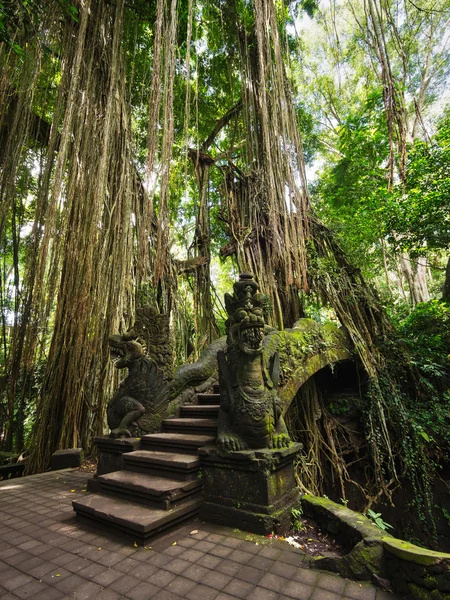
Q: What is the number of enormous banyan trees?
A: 2